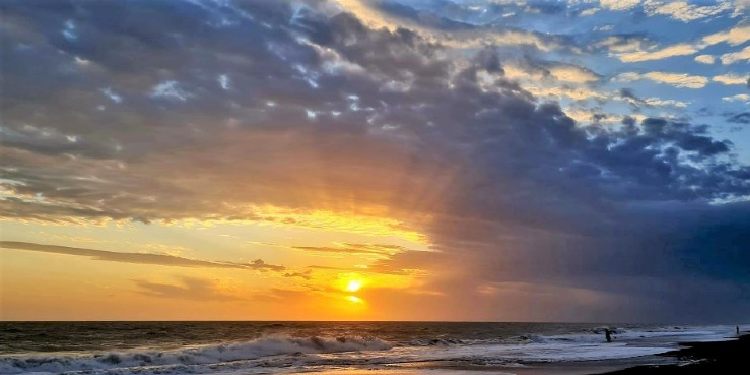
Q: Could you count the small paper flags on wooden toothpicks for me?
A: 0